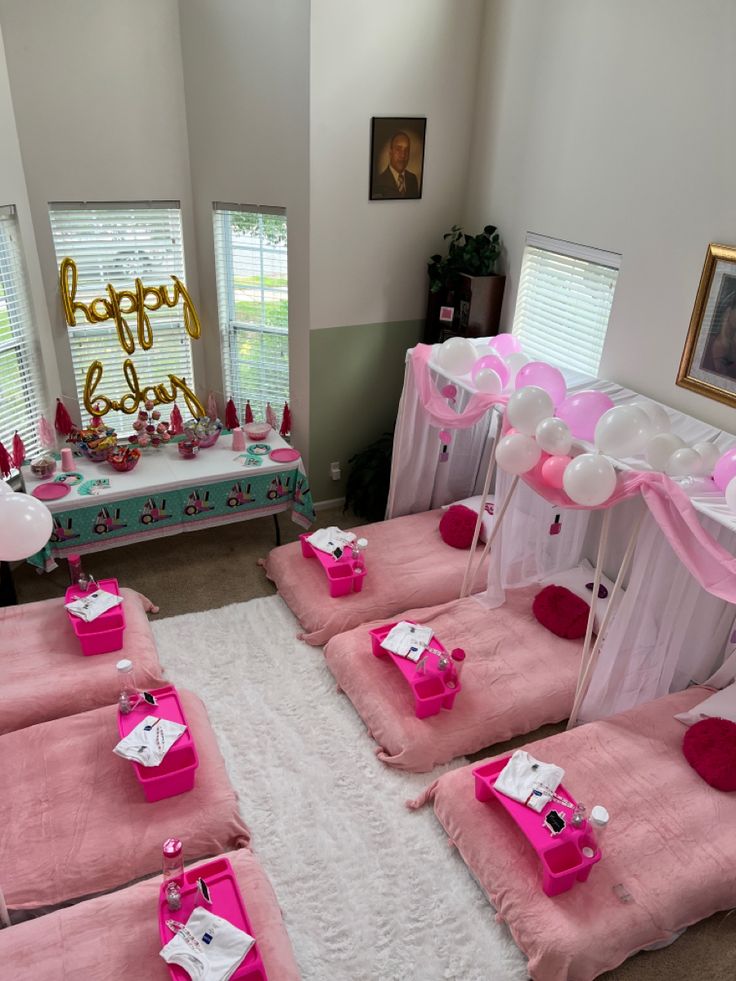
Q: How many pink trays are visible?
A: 6